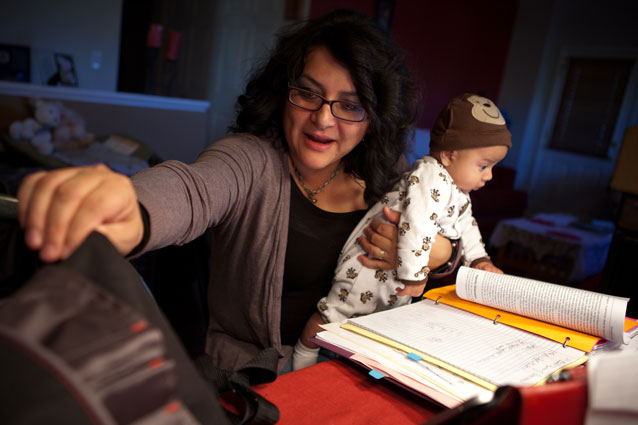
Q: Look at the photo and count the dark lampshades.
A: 1